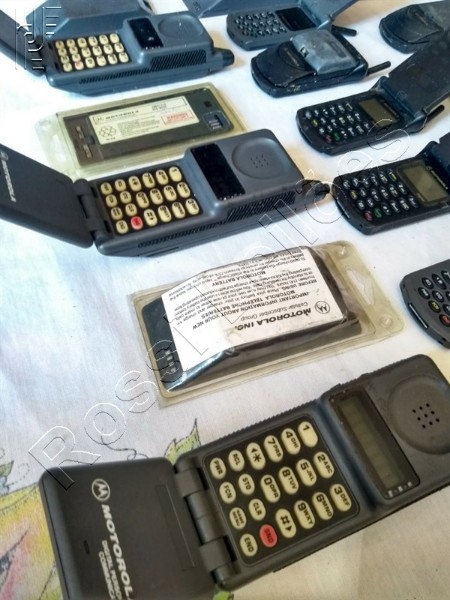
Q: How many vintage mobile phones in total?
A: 9